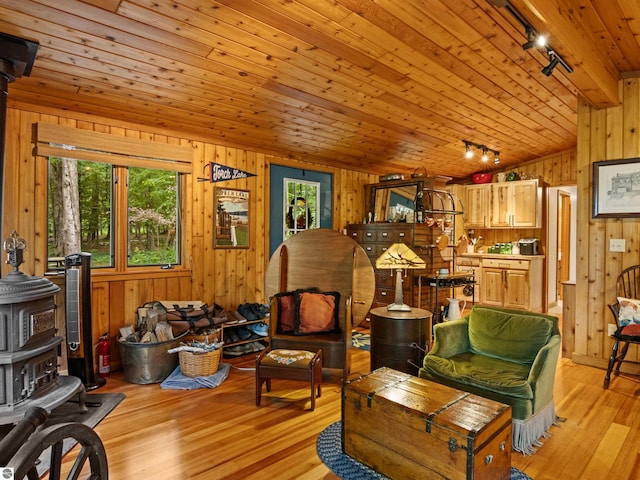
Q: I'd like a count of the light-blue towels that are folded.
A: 1